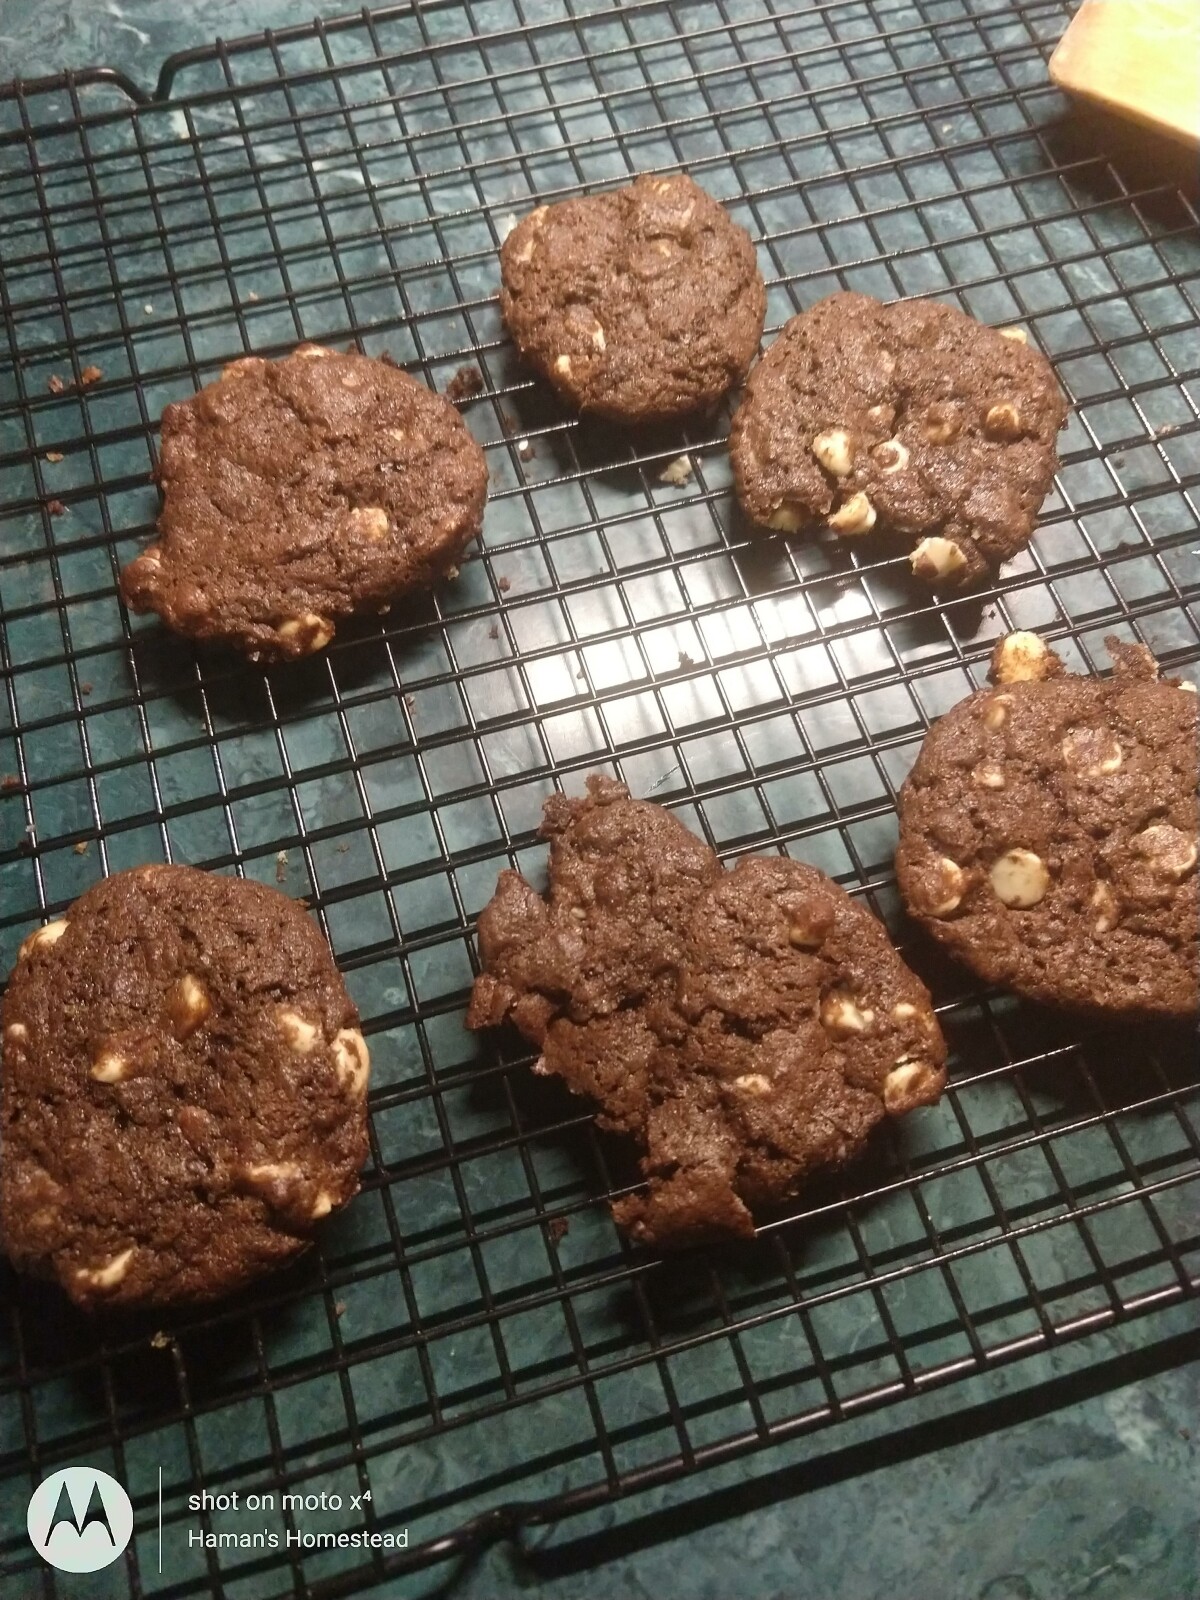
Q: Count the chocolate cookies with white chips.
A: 6